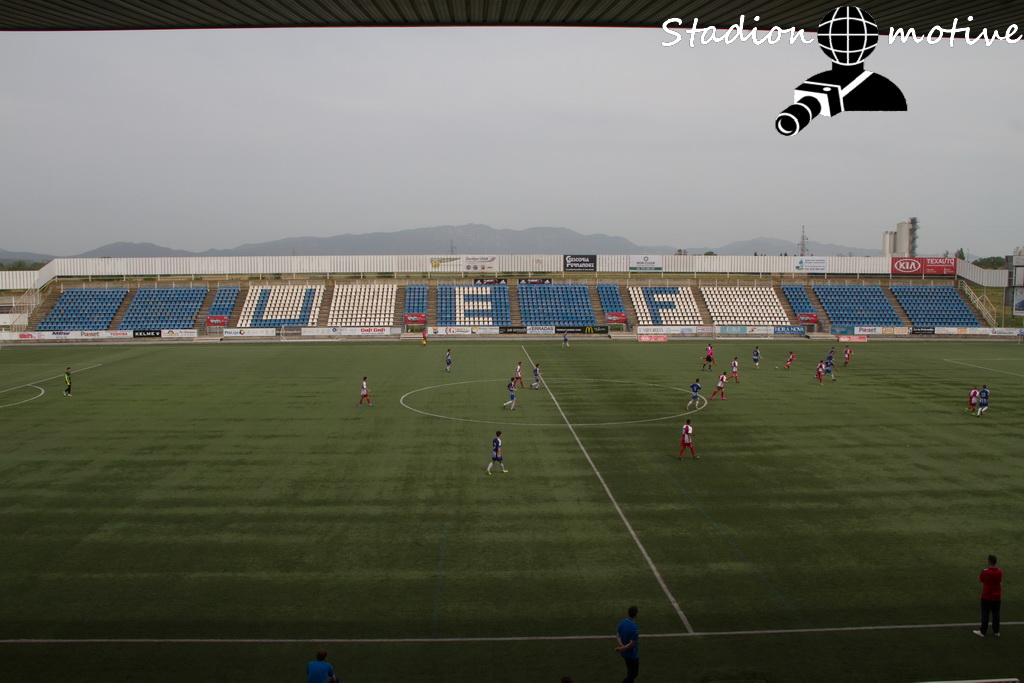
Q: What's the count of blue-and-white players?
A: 10